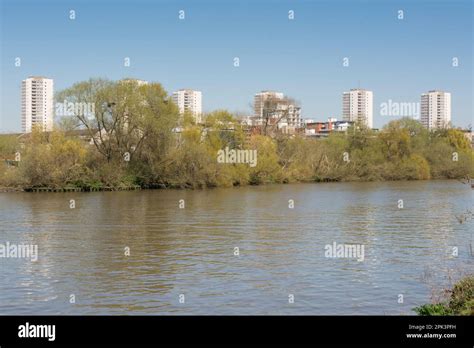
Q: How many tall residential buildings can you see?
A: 6